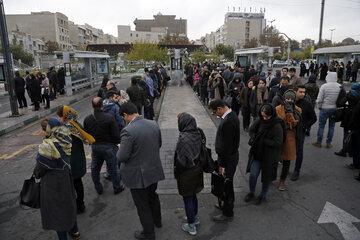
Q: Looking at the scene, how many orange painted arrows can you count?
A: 0